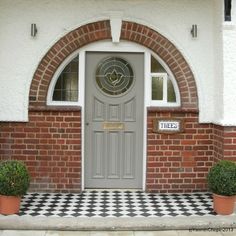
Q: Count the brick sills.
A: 2